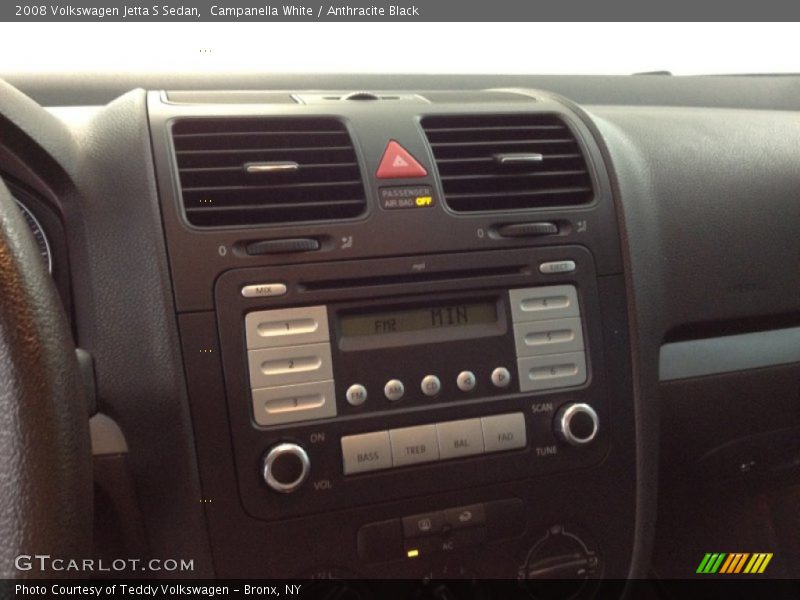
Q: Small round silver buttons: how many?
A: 5